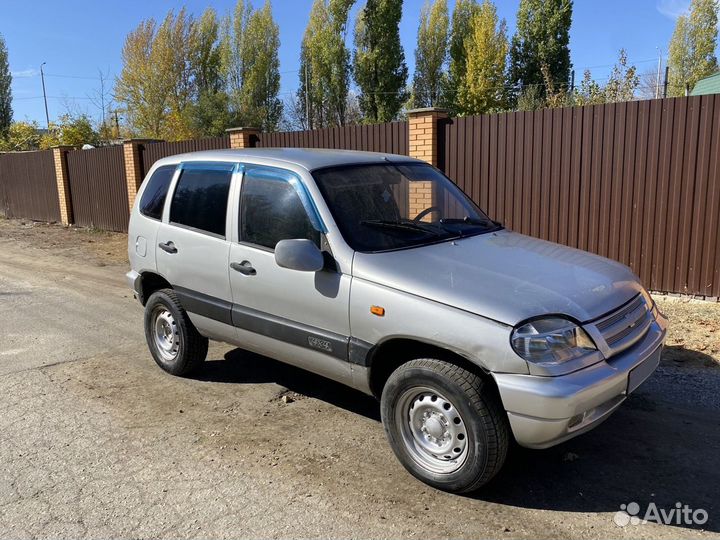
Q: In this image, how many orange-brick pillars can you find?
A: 4